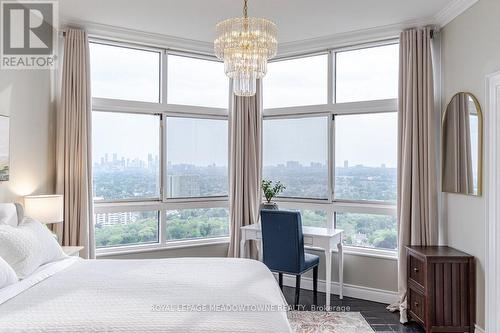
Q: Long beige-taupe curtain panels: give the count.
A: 3